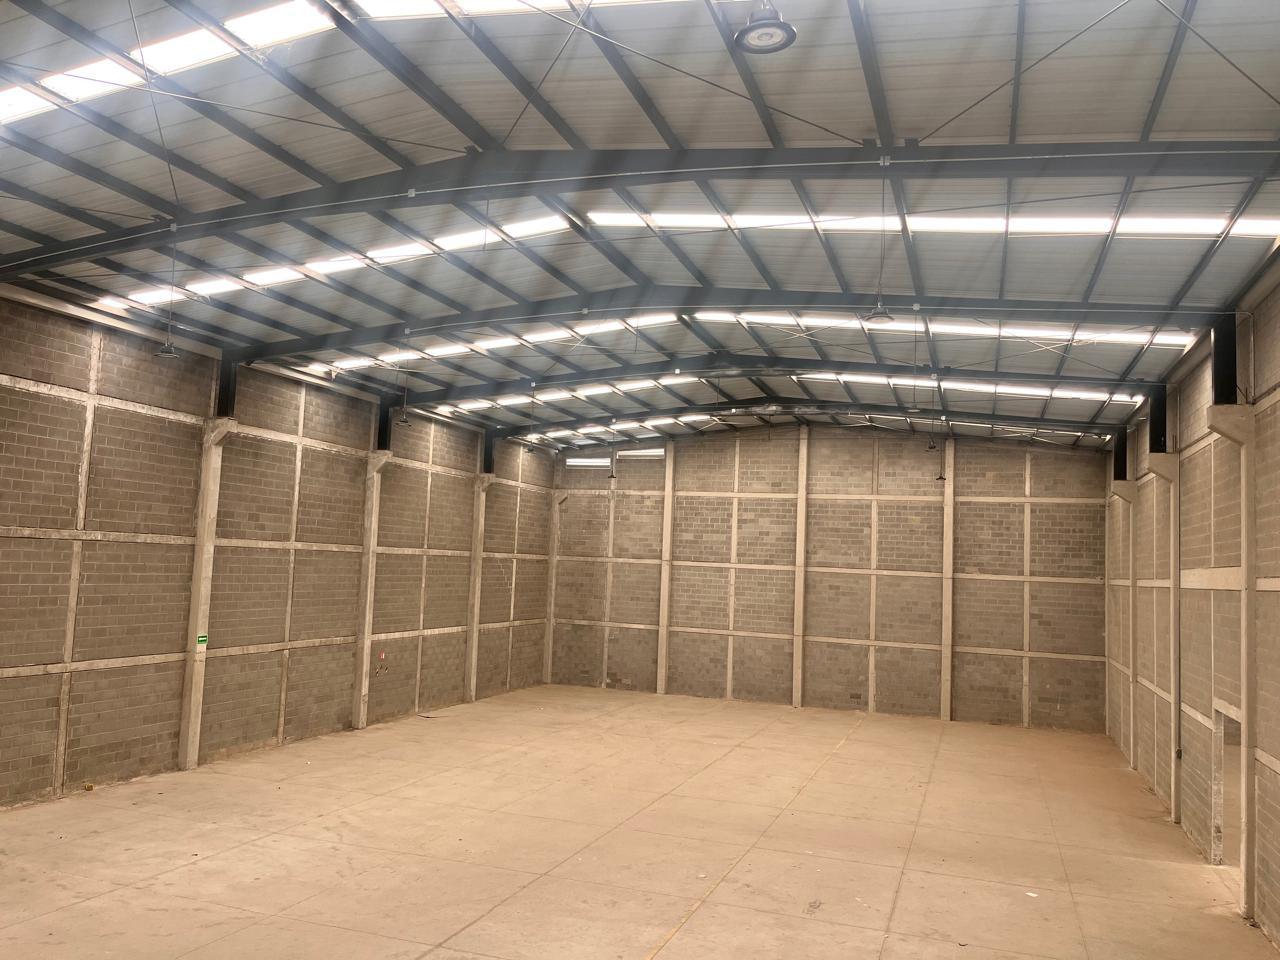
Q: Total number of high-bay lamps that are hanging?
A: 9